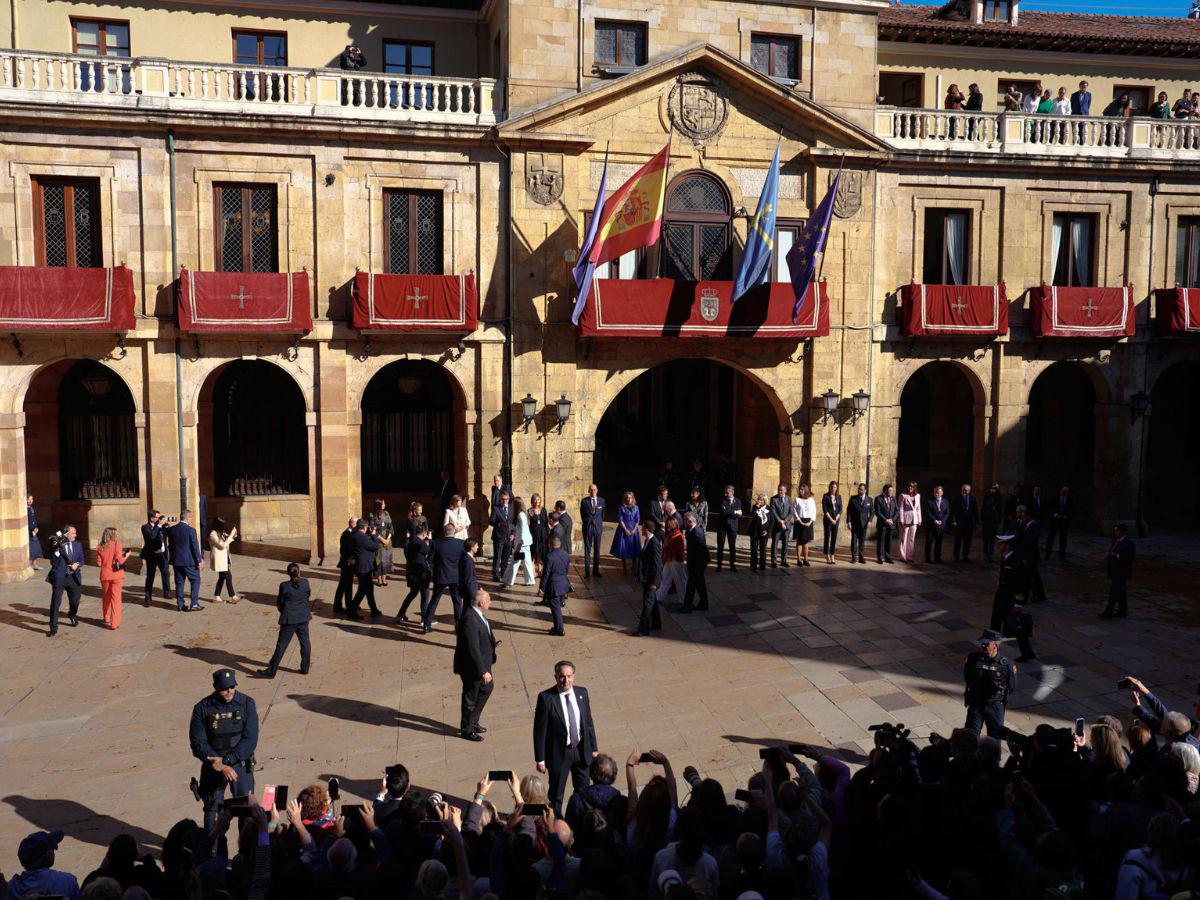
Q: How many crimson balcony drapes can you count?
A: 7